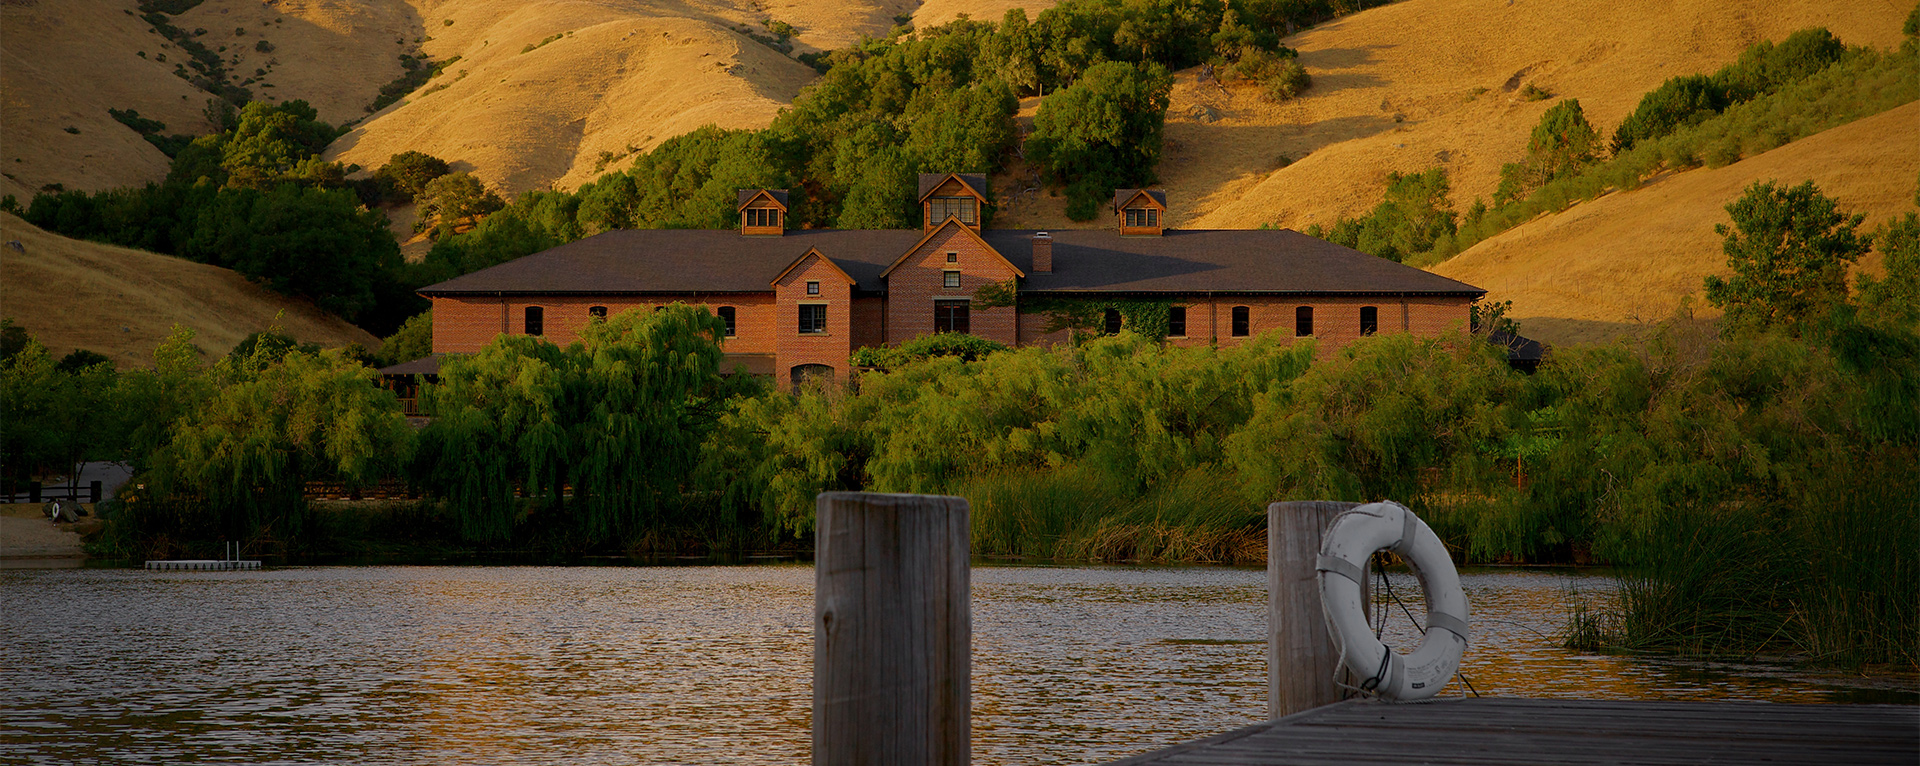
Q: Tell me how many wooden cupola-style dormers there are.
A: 3